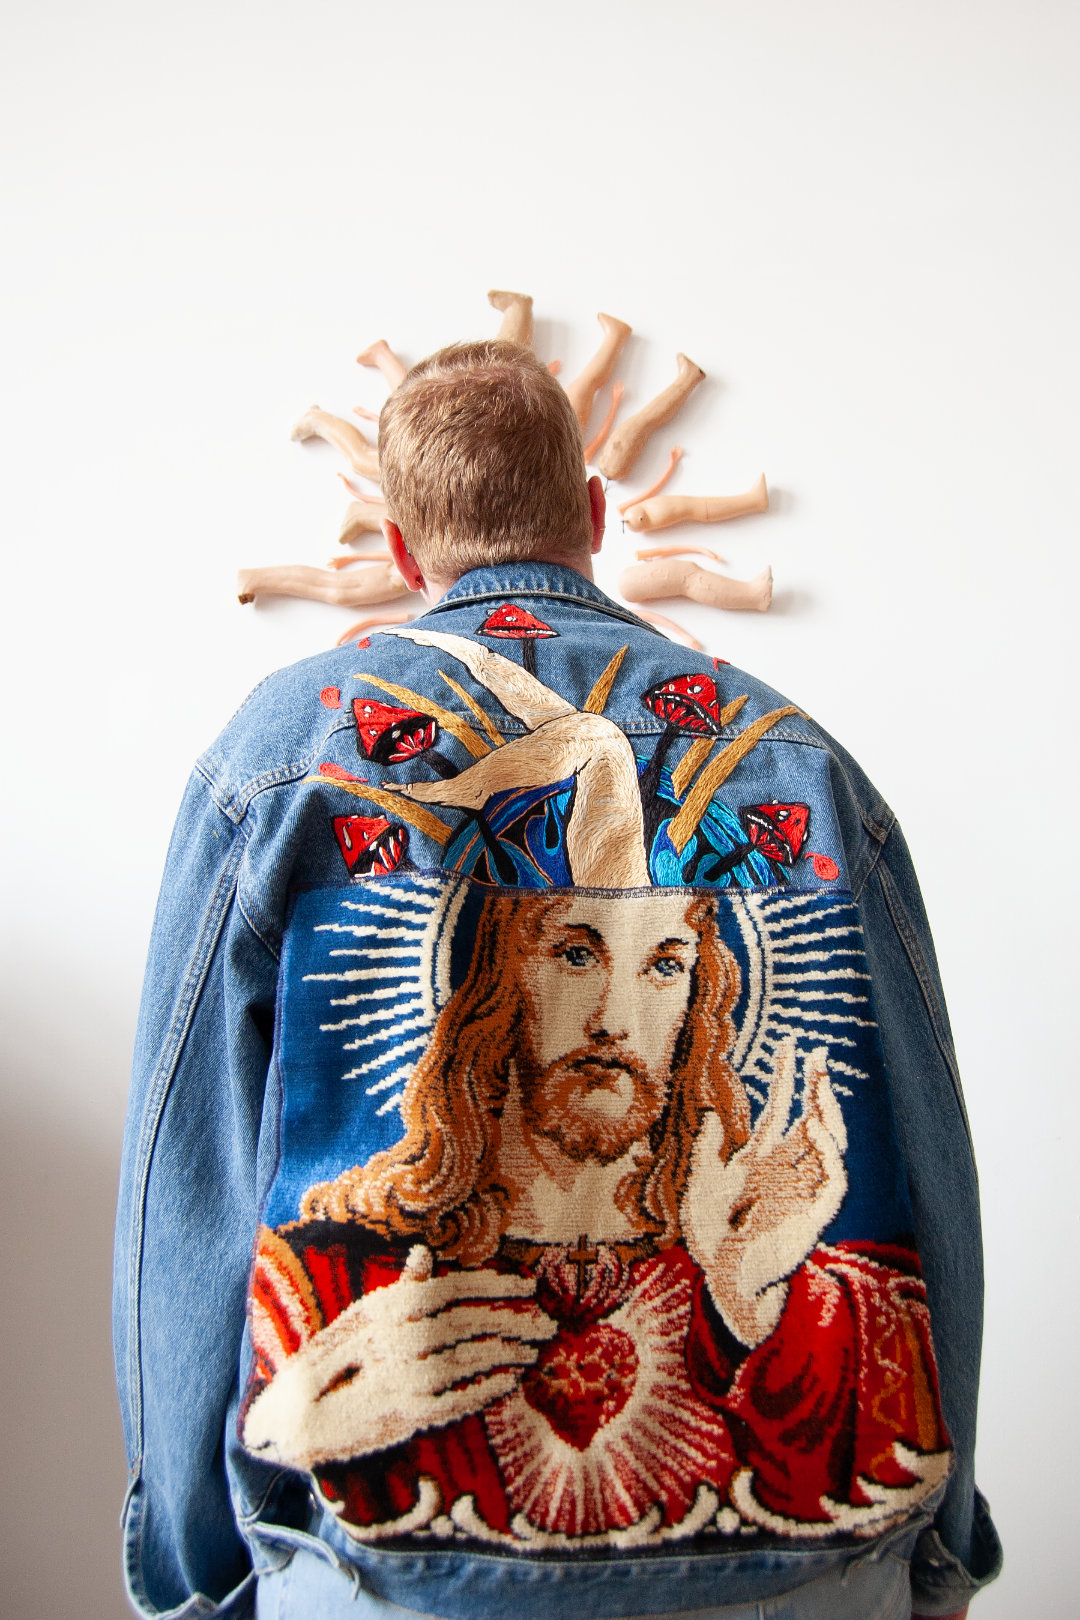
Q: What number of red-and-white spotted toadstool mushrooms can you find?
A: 5